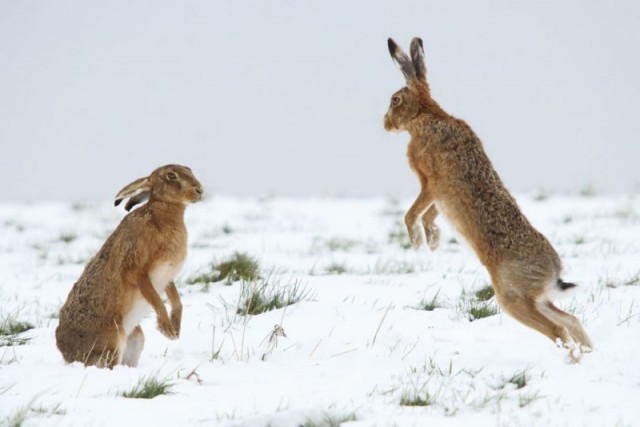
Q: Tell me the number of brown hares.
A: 2